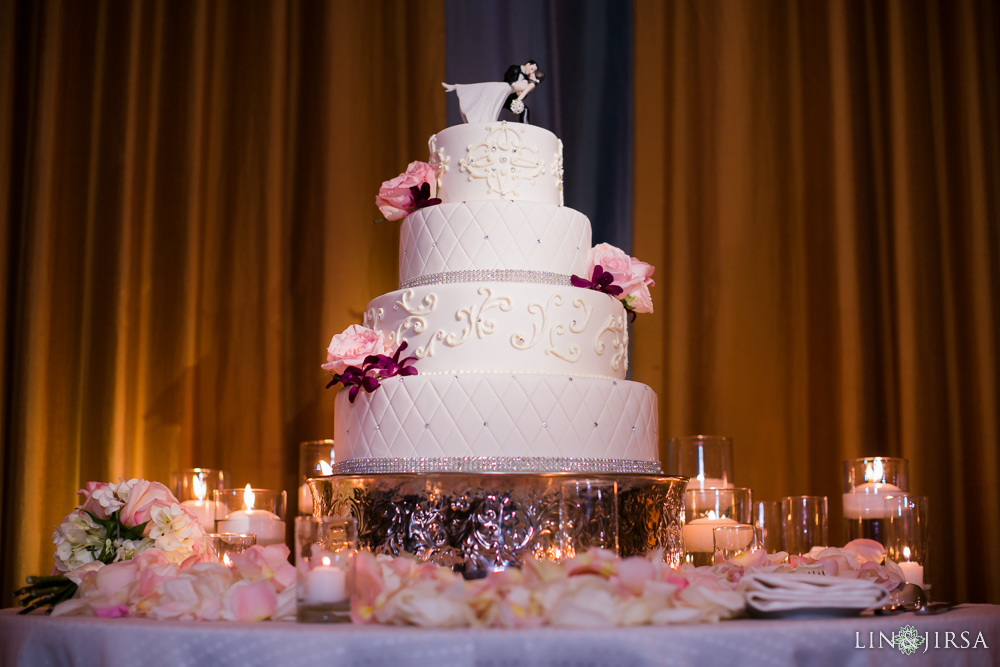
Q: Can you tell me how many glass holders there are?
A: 13